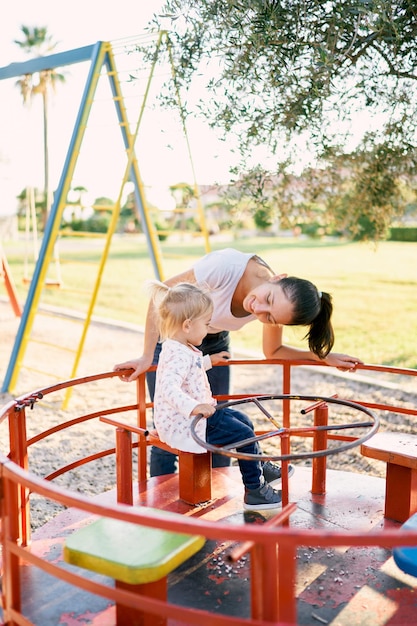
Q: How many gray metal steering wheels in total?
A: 1